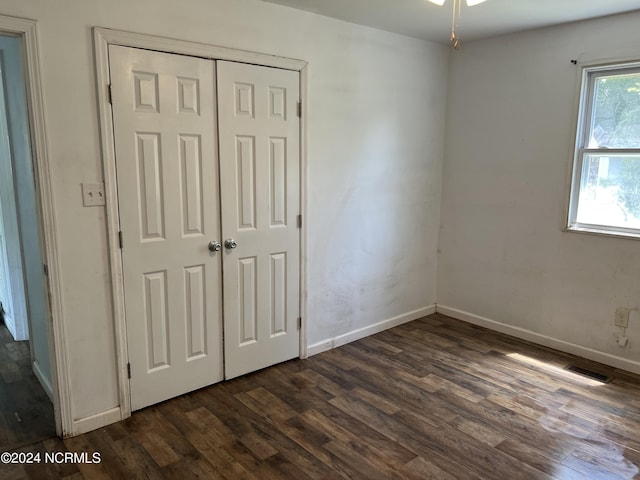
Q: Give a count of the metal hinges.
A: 6